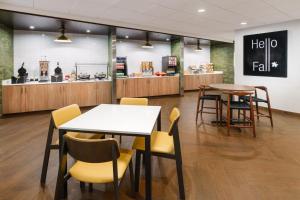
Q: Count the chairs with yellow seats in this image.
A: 4